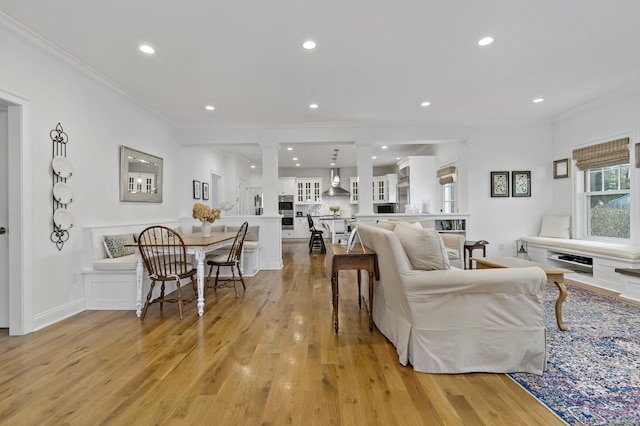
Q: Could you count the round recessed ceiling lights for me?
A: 15